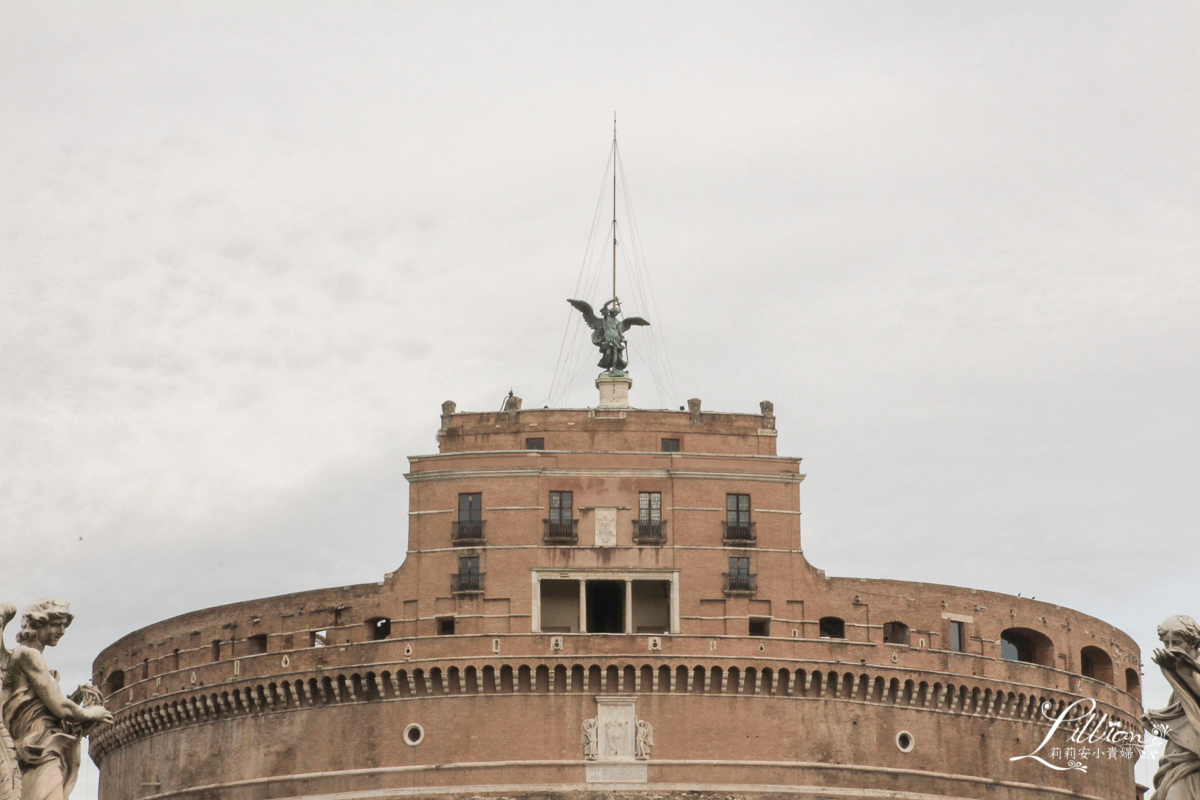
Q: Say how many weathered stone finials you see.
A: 4